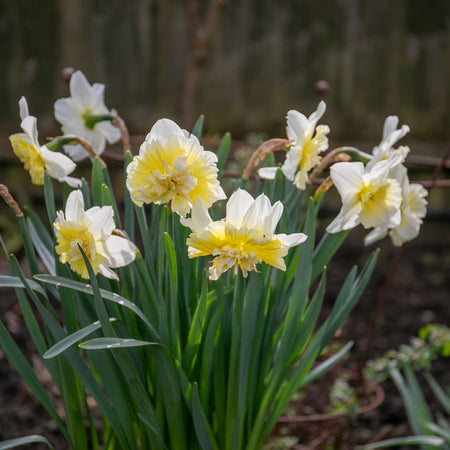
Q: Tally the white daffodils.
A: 9